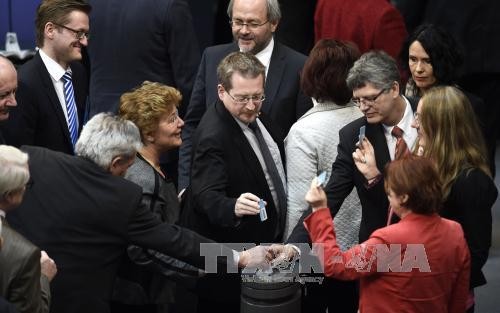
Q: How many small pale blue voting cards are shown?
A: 3